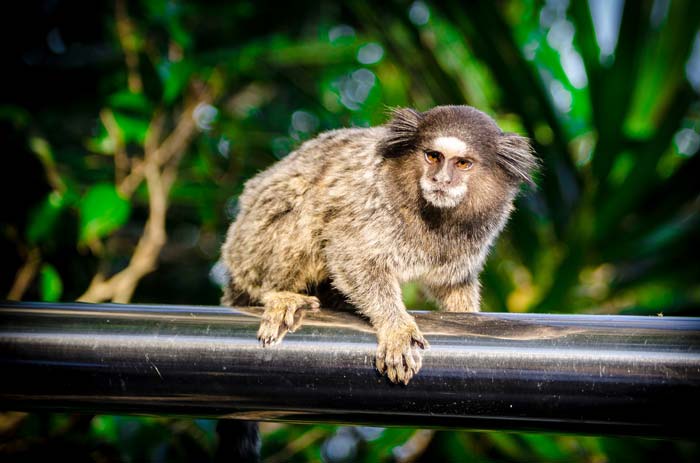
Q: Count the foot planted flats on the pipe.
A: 2